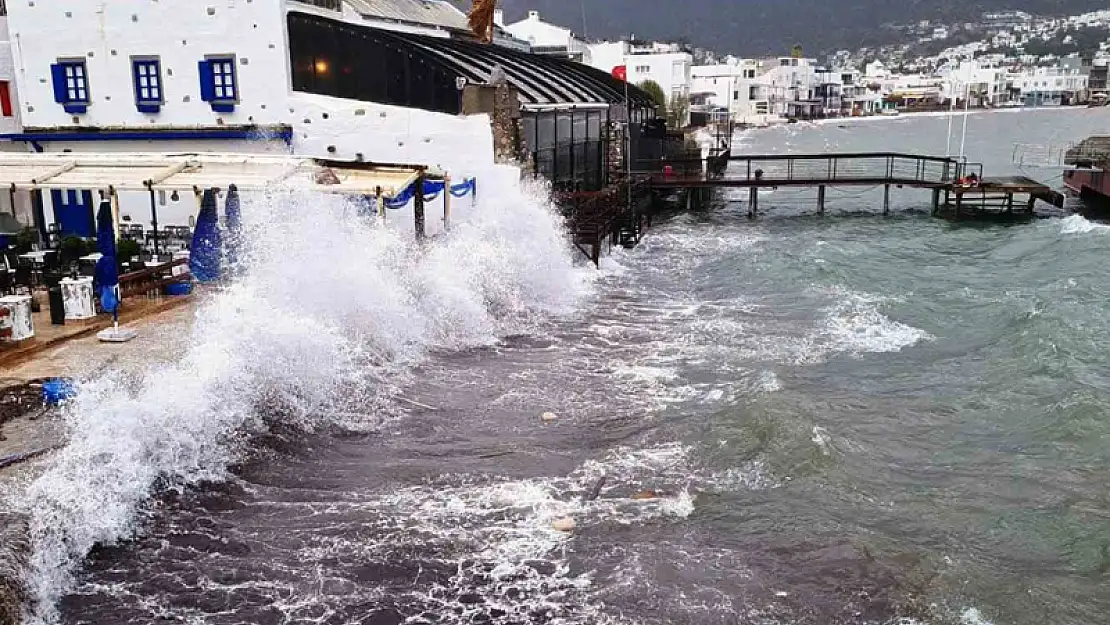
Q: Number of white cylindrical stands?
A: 2